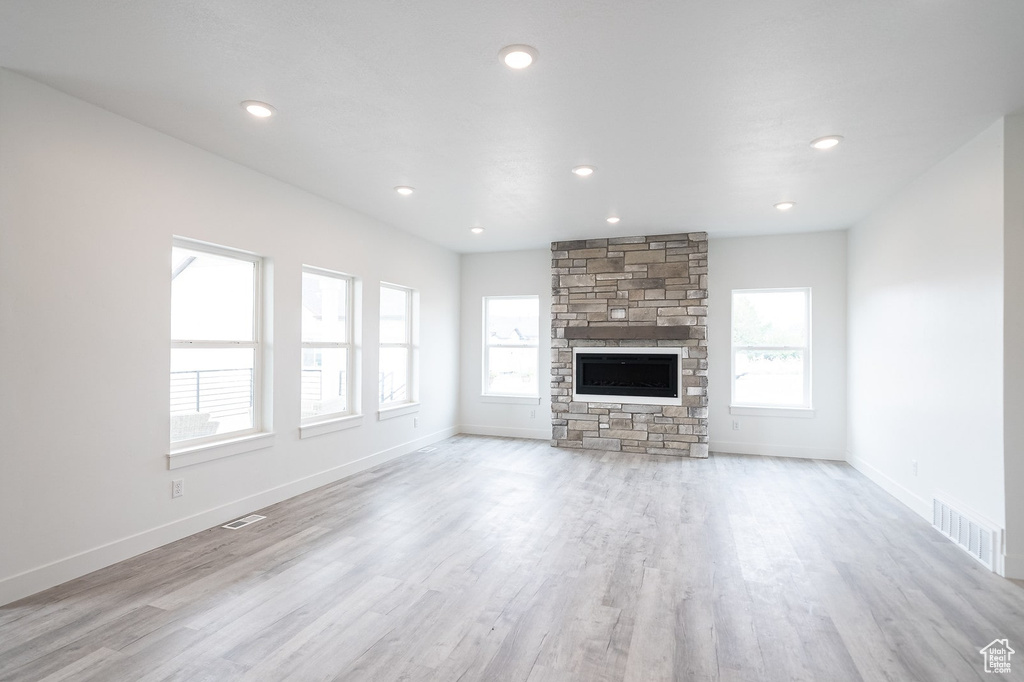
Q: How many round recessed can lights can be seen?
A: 8